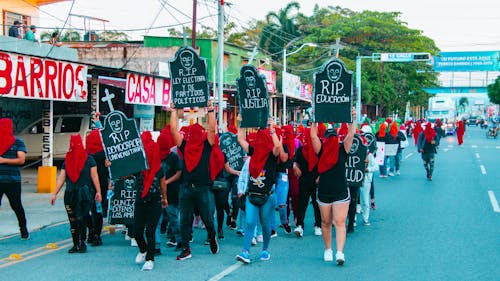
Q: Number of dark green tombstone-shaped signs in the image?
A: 7